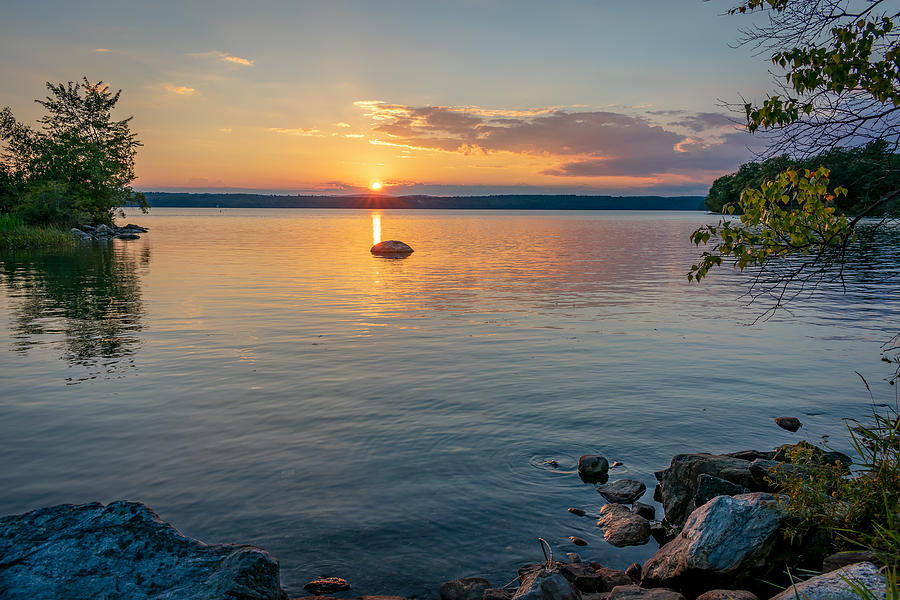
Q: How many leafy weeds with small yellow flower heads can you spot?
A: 1